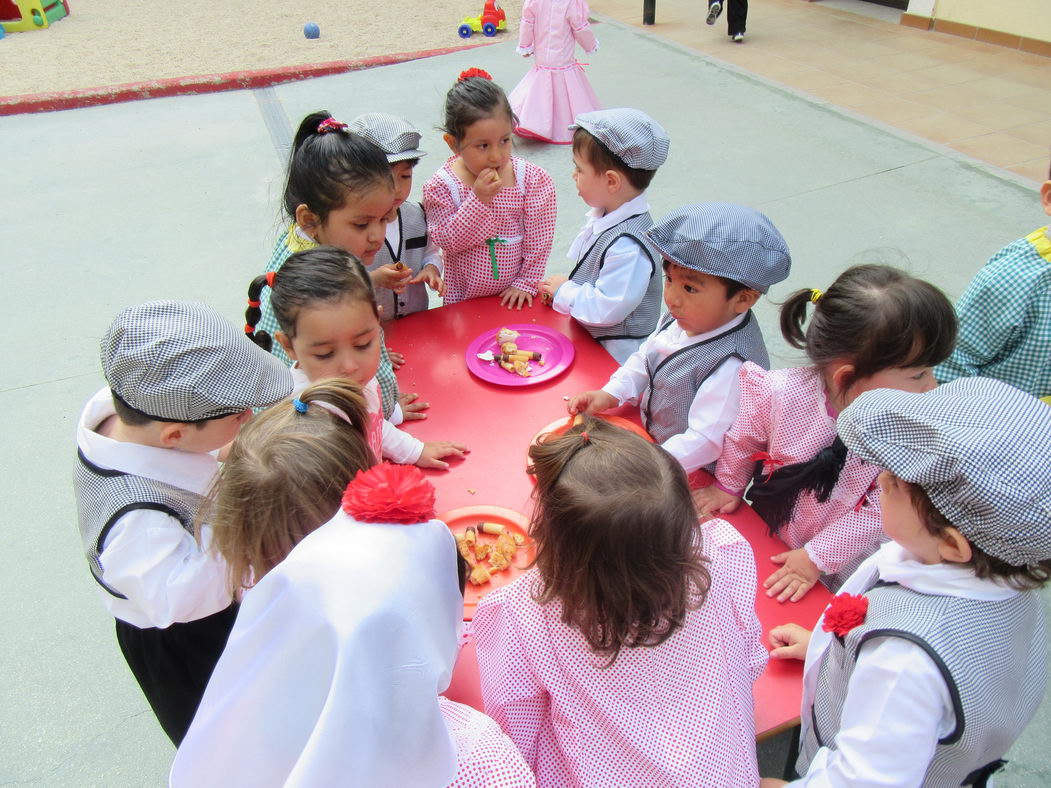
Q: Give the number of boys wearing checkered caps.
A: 5